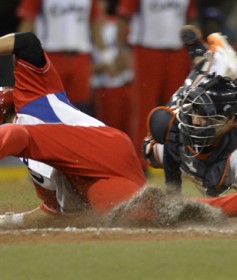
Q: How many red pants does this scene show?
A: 4